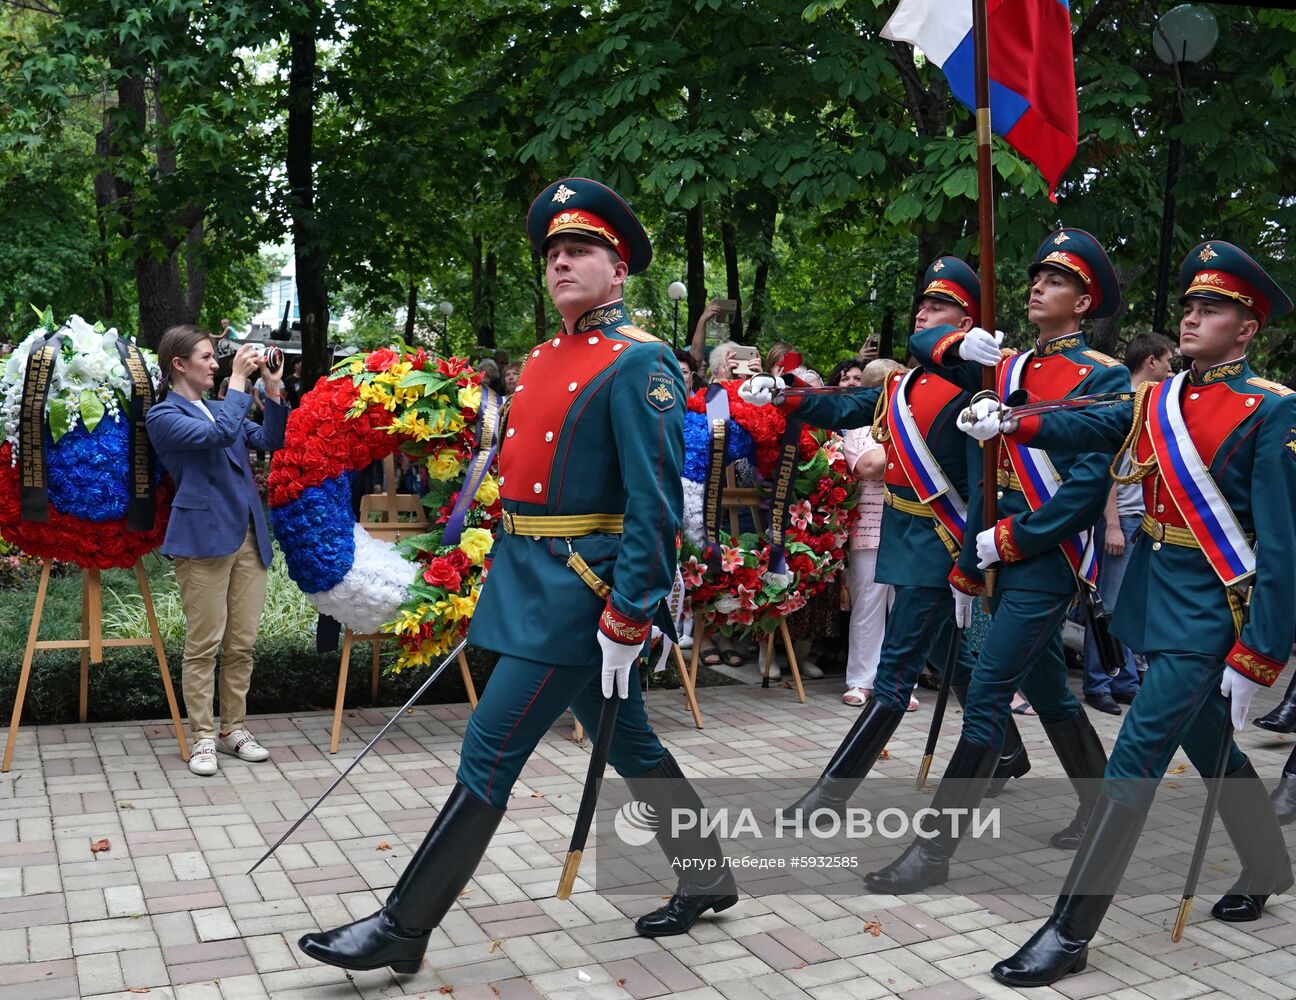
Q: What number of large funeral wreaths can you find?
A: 3